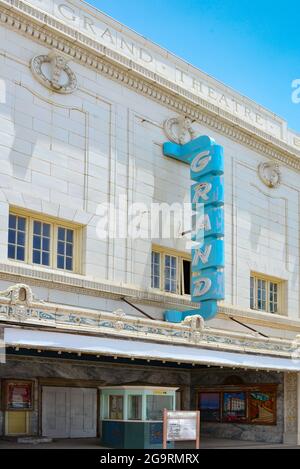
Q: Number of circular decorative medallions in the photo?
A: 3